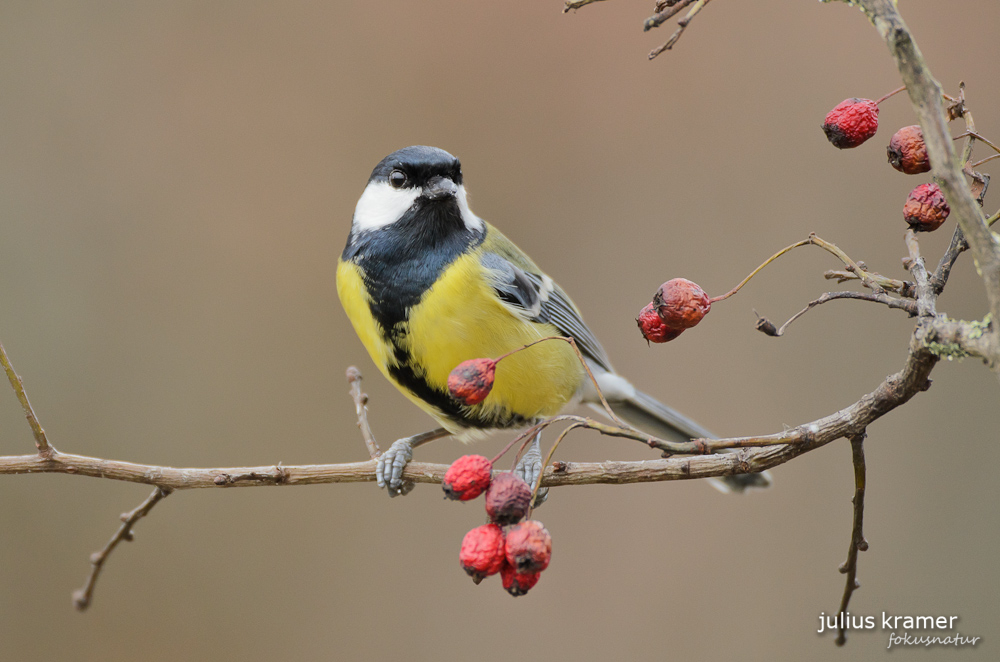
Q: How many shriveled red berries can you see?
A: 11